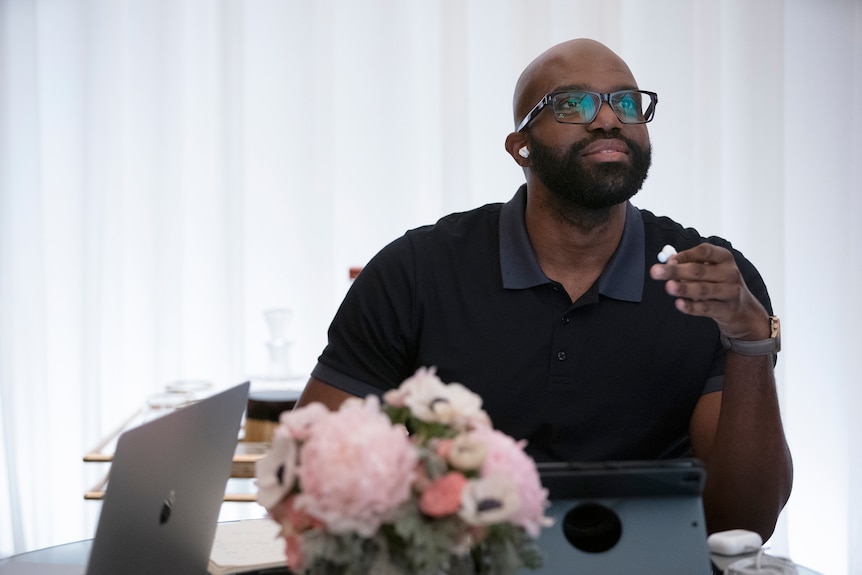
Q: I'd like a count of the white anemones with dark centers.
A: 3